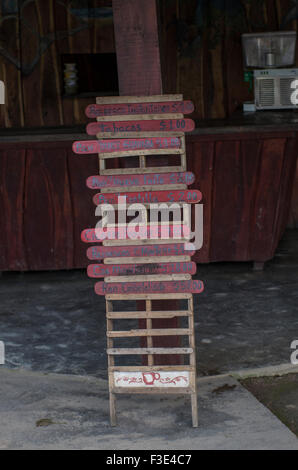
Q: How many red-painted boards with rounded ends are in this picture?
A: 9